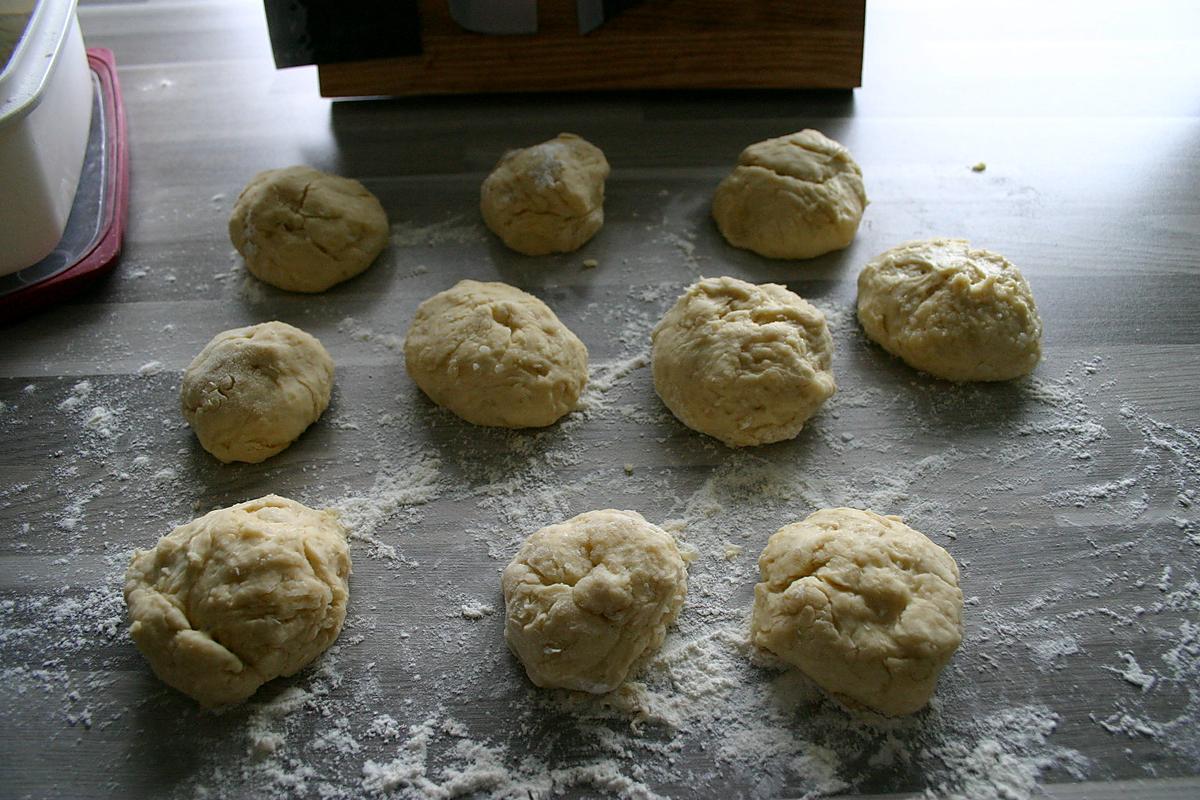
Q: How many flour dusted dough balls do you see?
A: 10